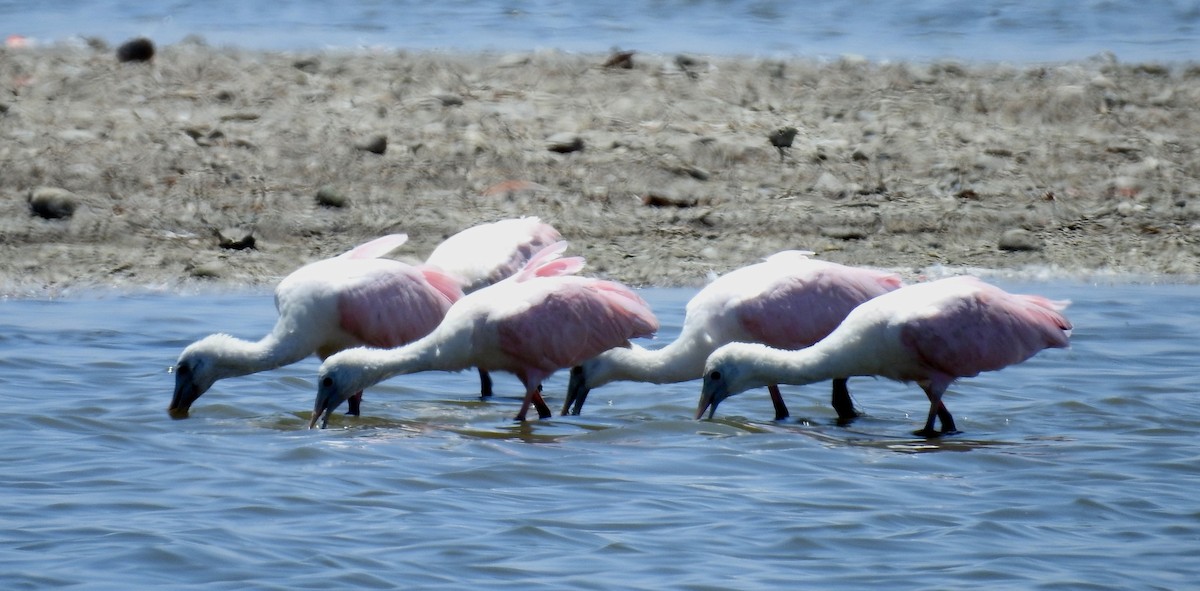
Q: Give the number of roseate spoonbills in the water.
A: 5